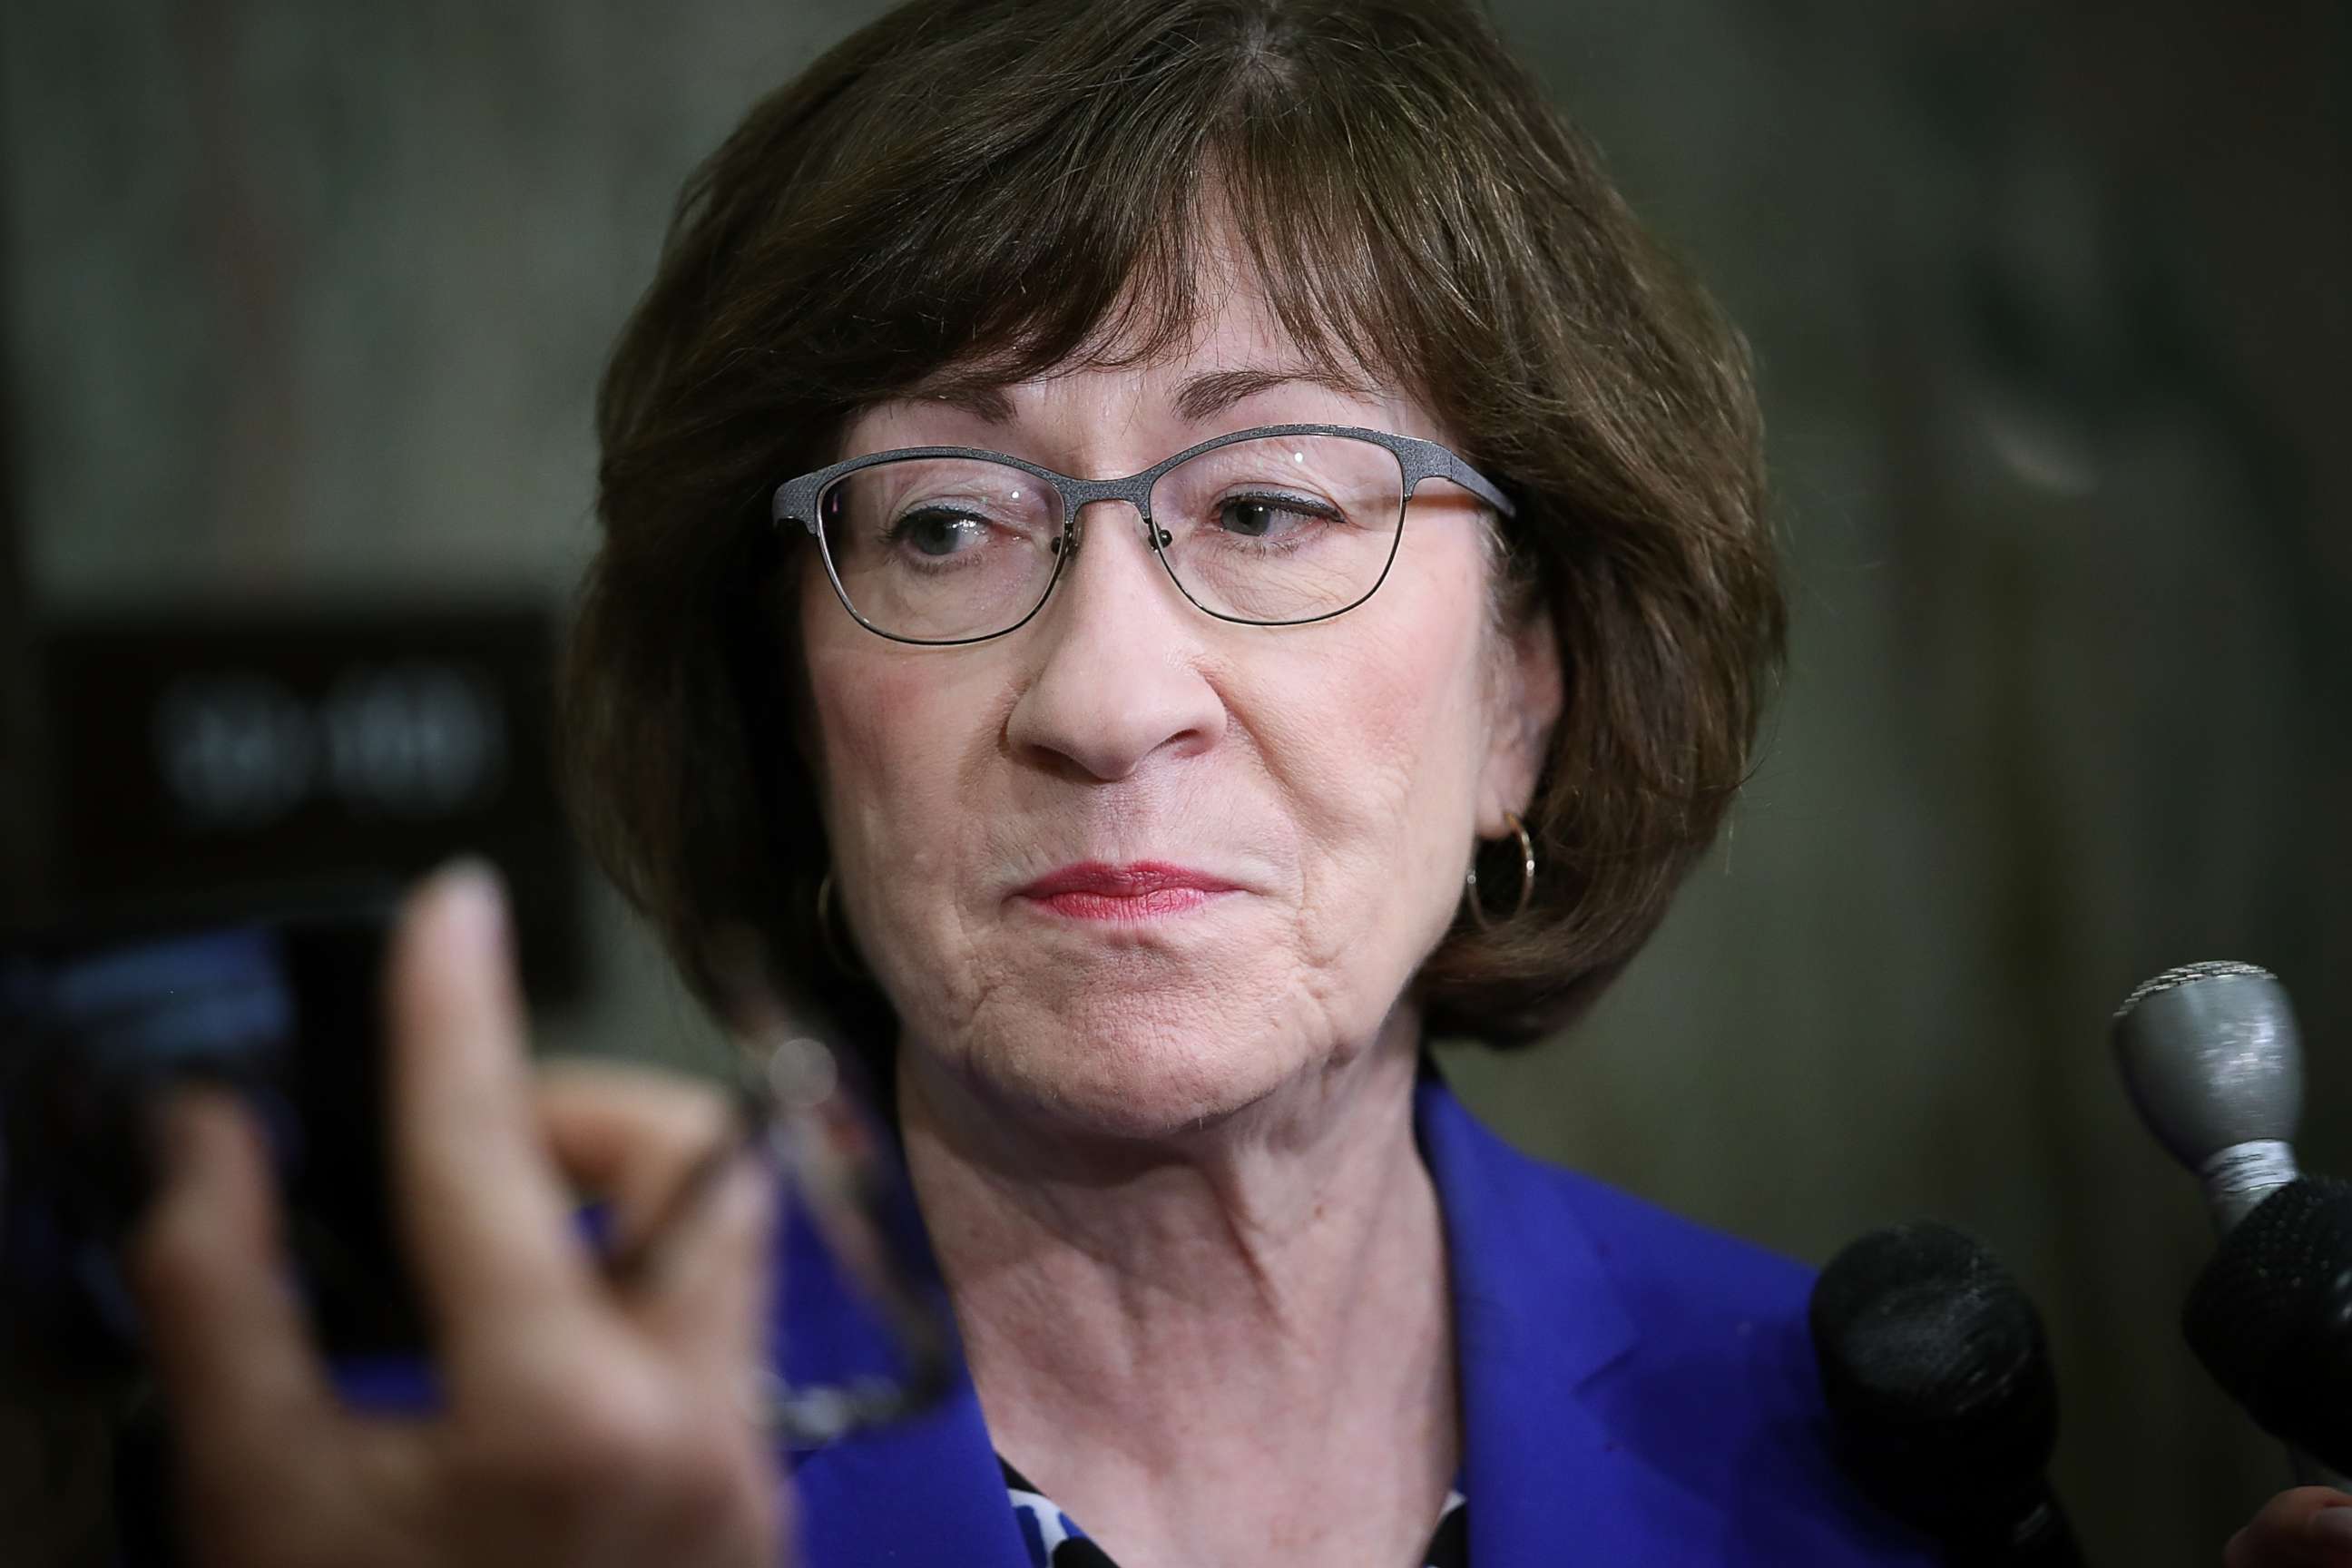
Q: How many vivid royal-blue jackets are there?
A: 1